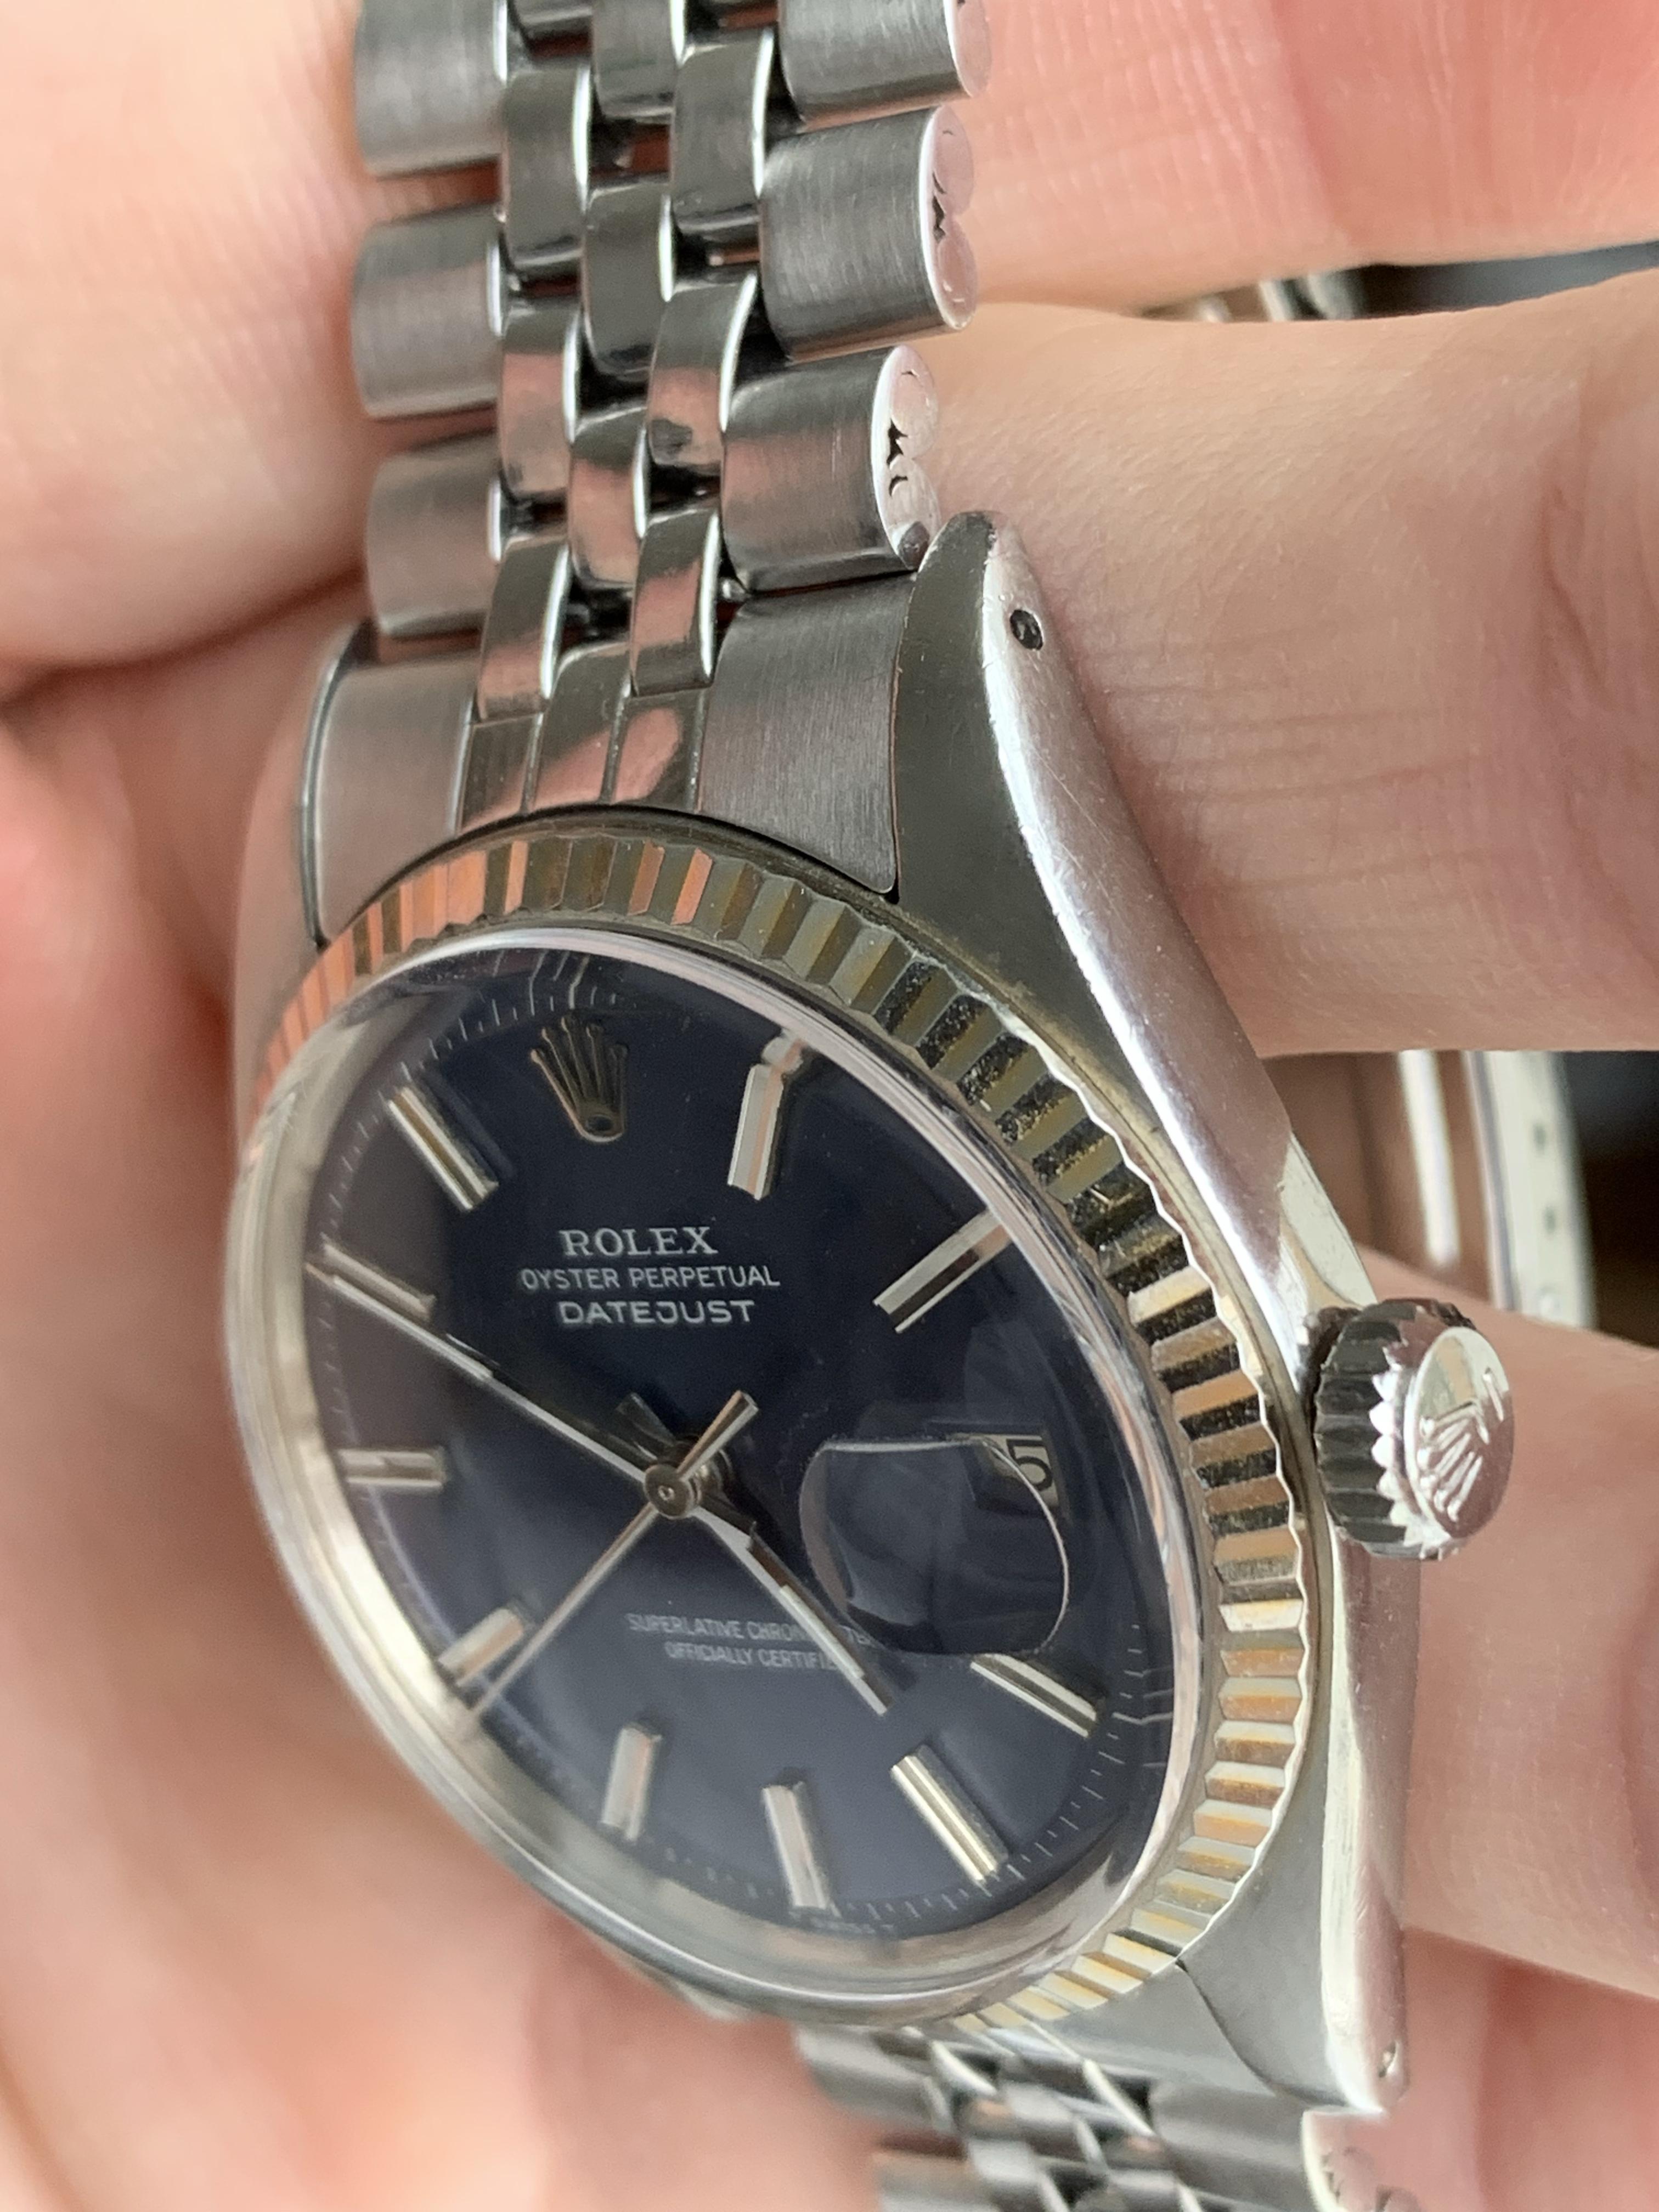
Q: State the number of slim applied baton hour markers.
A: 10